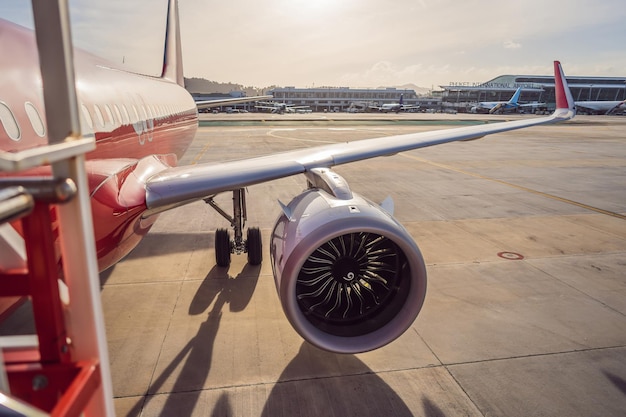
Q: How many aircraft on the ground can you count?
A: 5